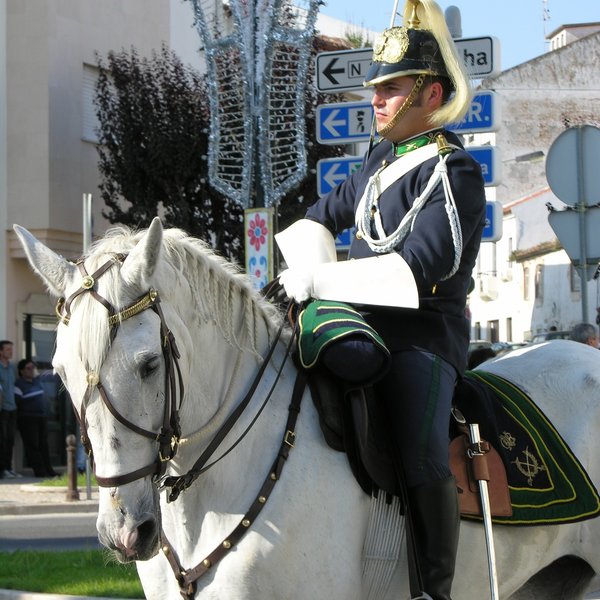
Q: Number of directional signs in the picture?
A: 4